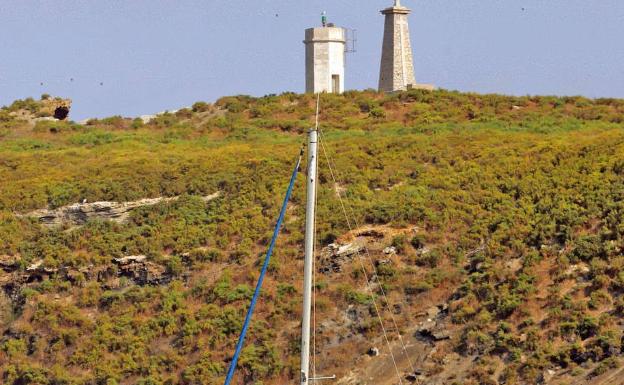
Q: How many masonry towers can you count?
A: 2